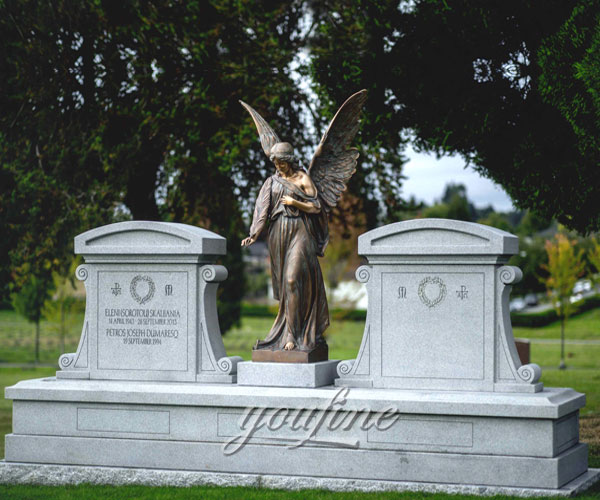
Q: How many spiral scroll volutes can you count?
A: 8